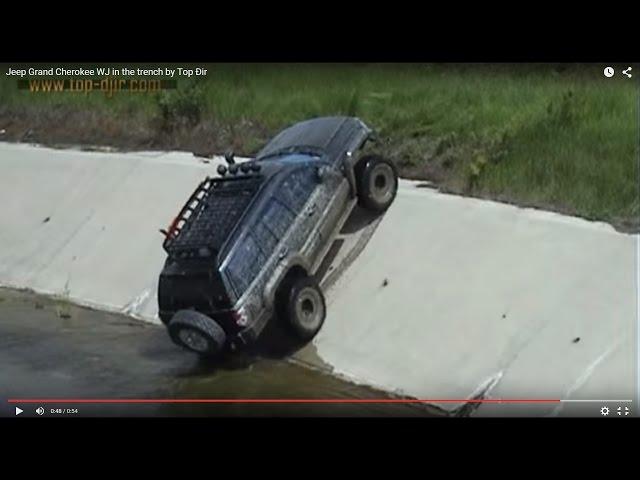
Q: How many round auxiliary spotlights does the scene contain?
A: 4